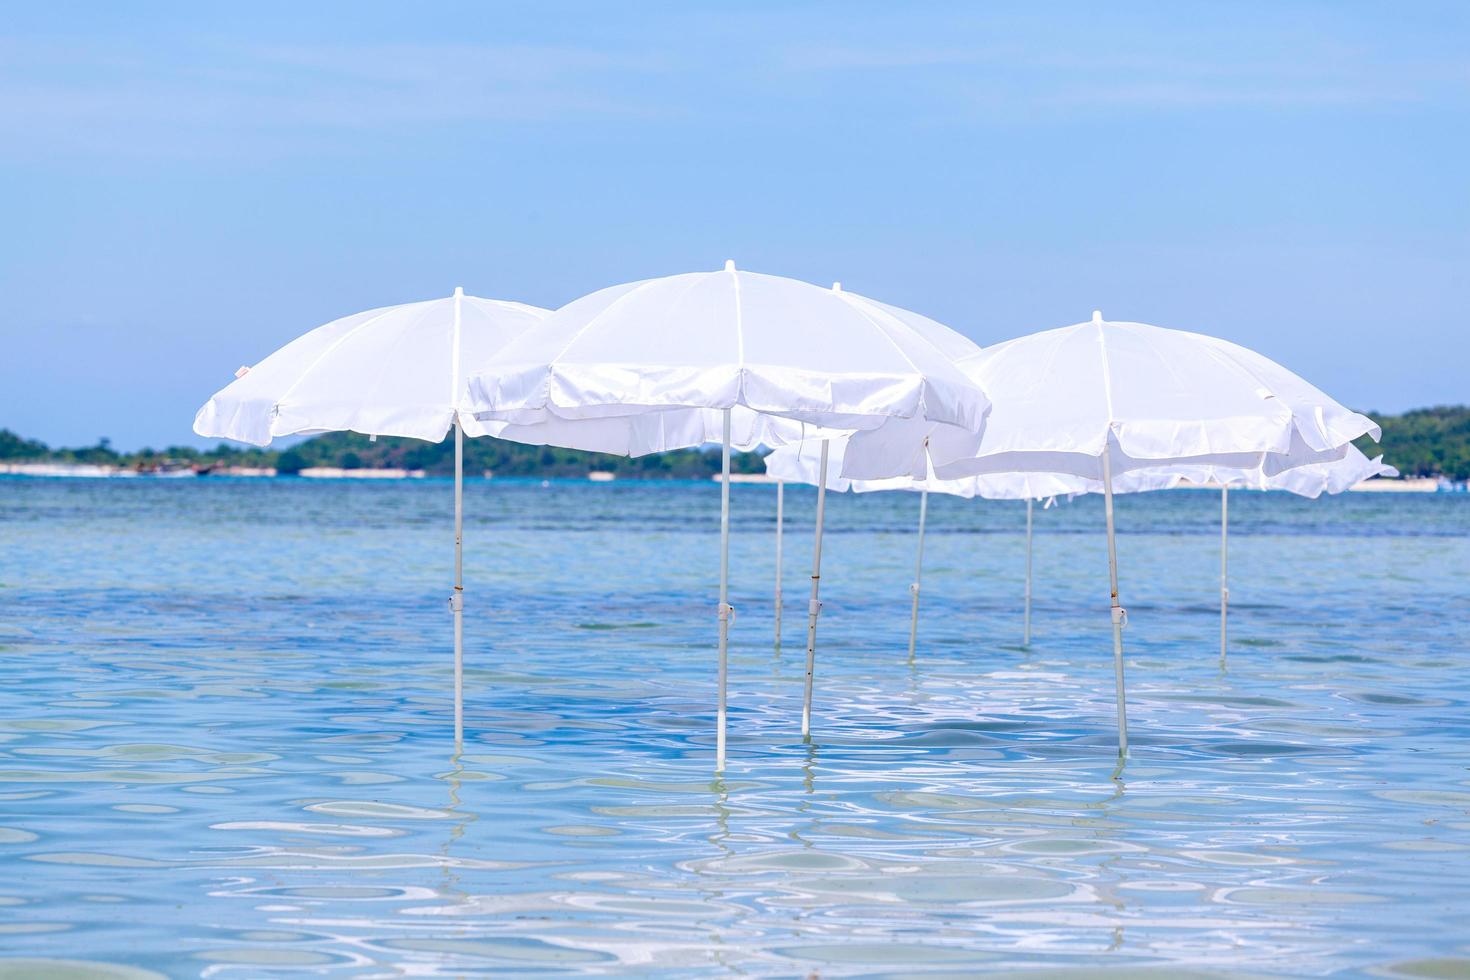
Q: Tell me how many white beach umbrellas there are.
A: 8